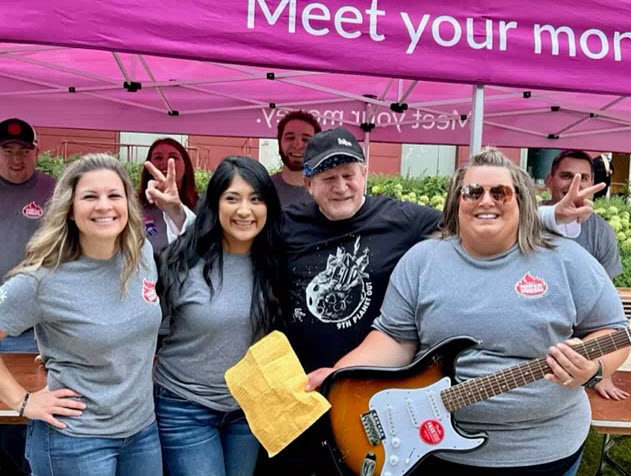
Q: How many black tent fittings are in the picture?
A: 13